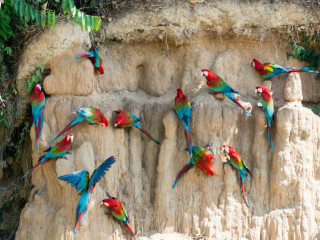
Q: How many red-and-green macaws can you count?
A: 13